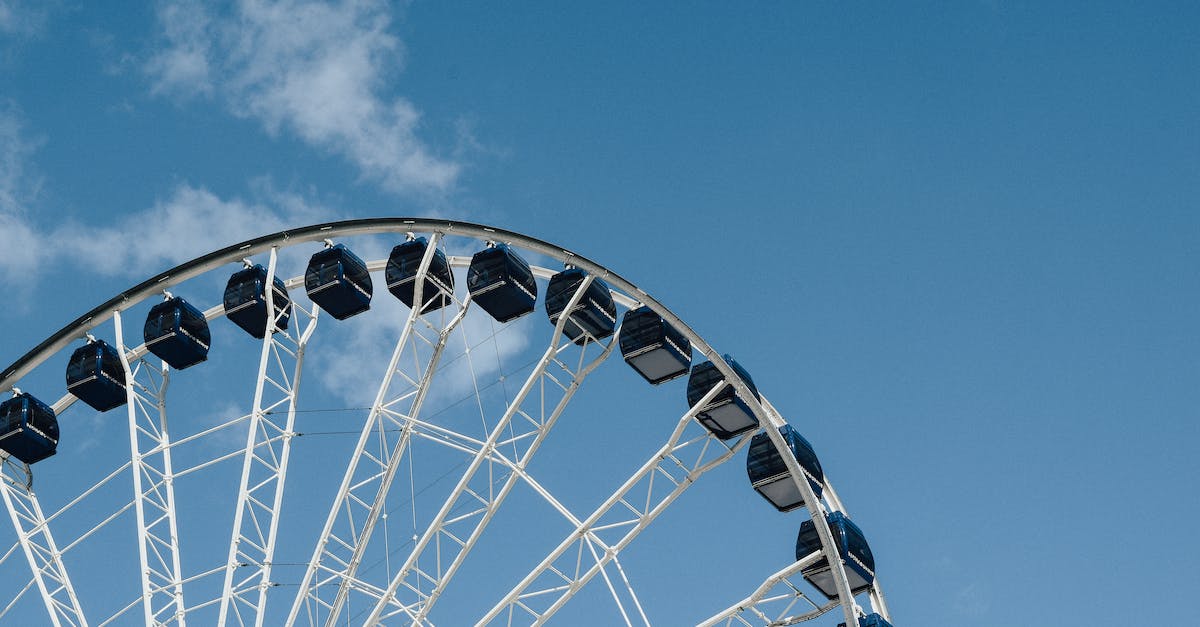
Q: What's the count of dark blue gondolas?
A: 13